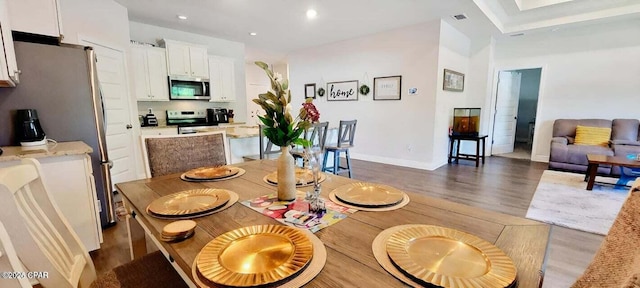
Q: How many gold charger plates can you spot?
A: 6